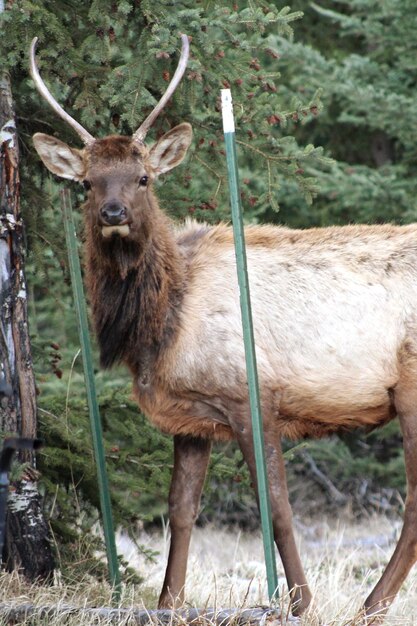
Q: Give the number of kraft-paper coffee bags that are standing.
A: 0